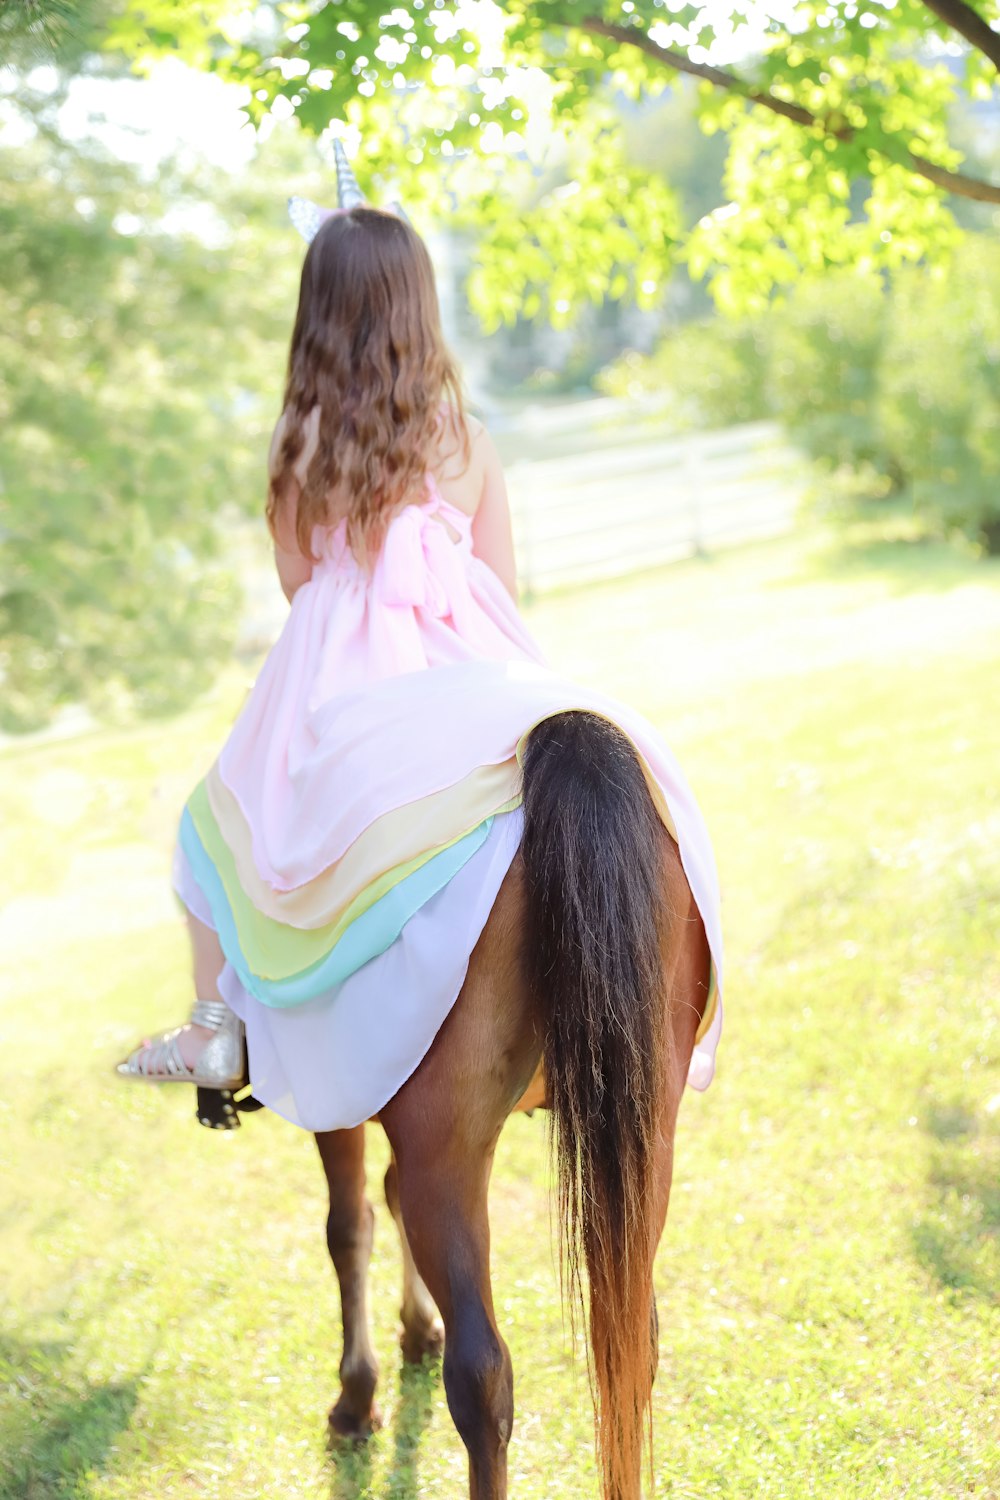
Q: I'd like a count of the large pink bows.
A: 1